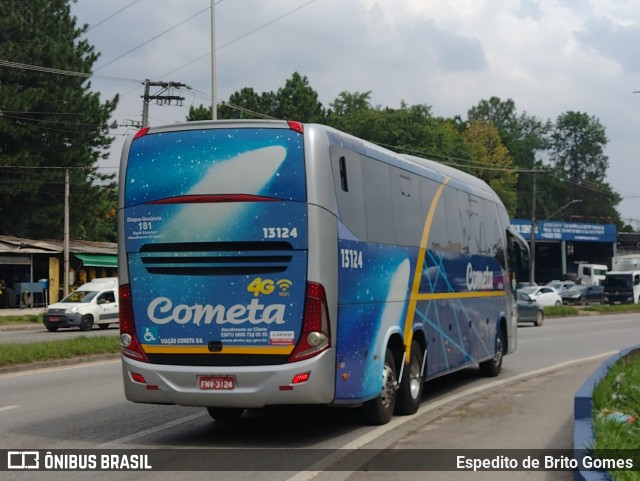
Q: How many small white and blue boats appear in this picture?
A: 0